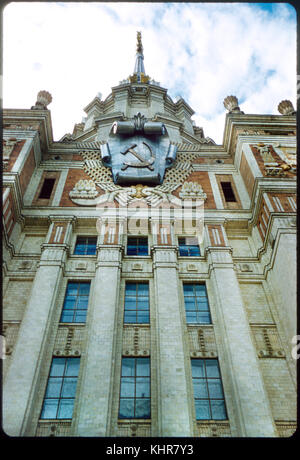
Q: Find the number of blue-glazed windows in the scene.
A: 9